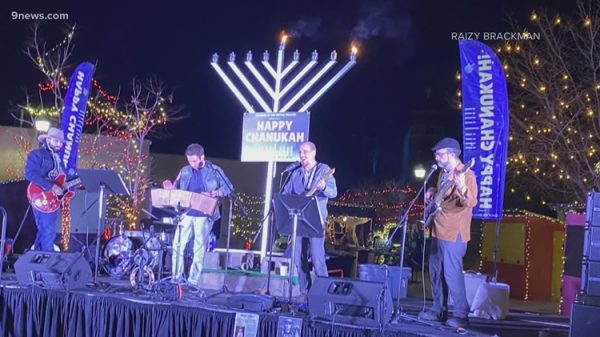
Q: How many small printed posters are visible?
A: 2